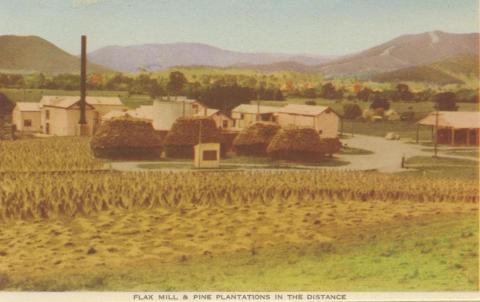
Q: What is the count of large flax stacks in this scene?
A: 4